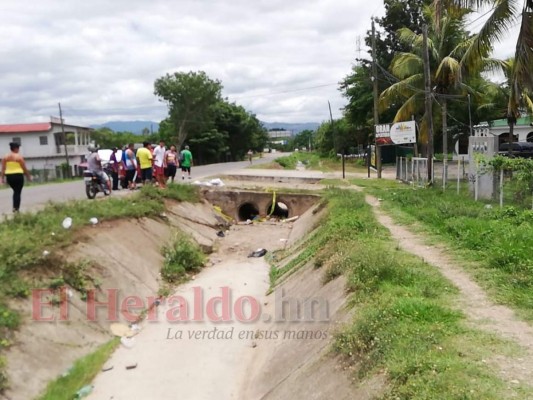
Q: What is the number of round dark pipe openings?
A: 2